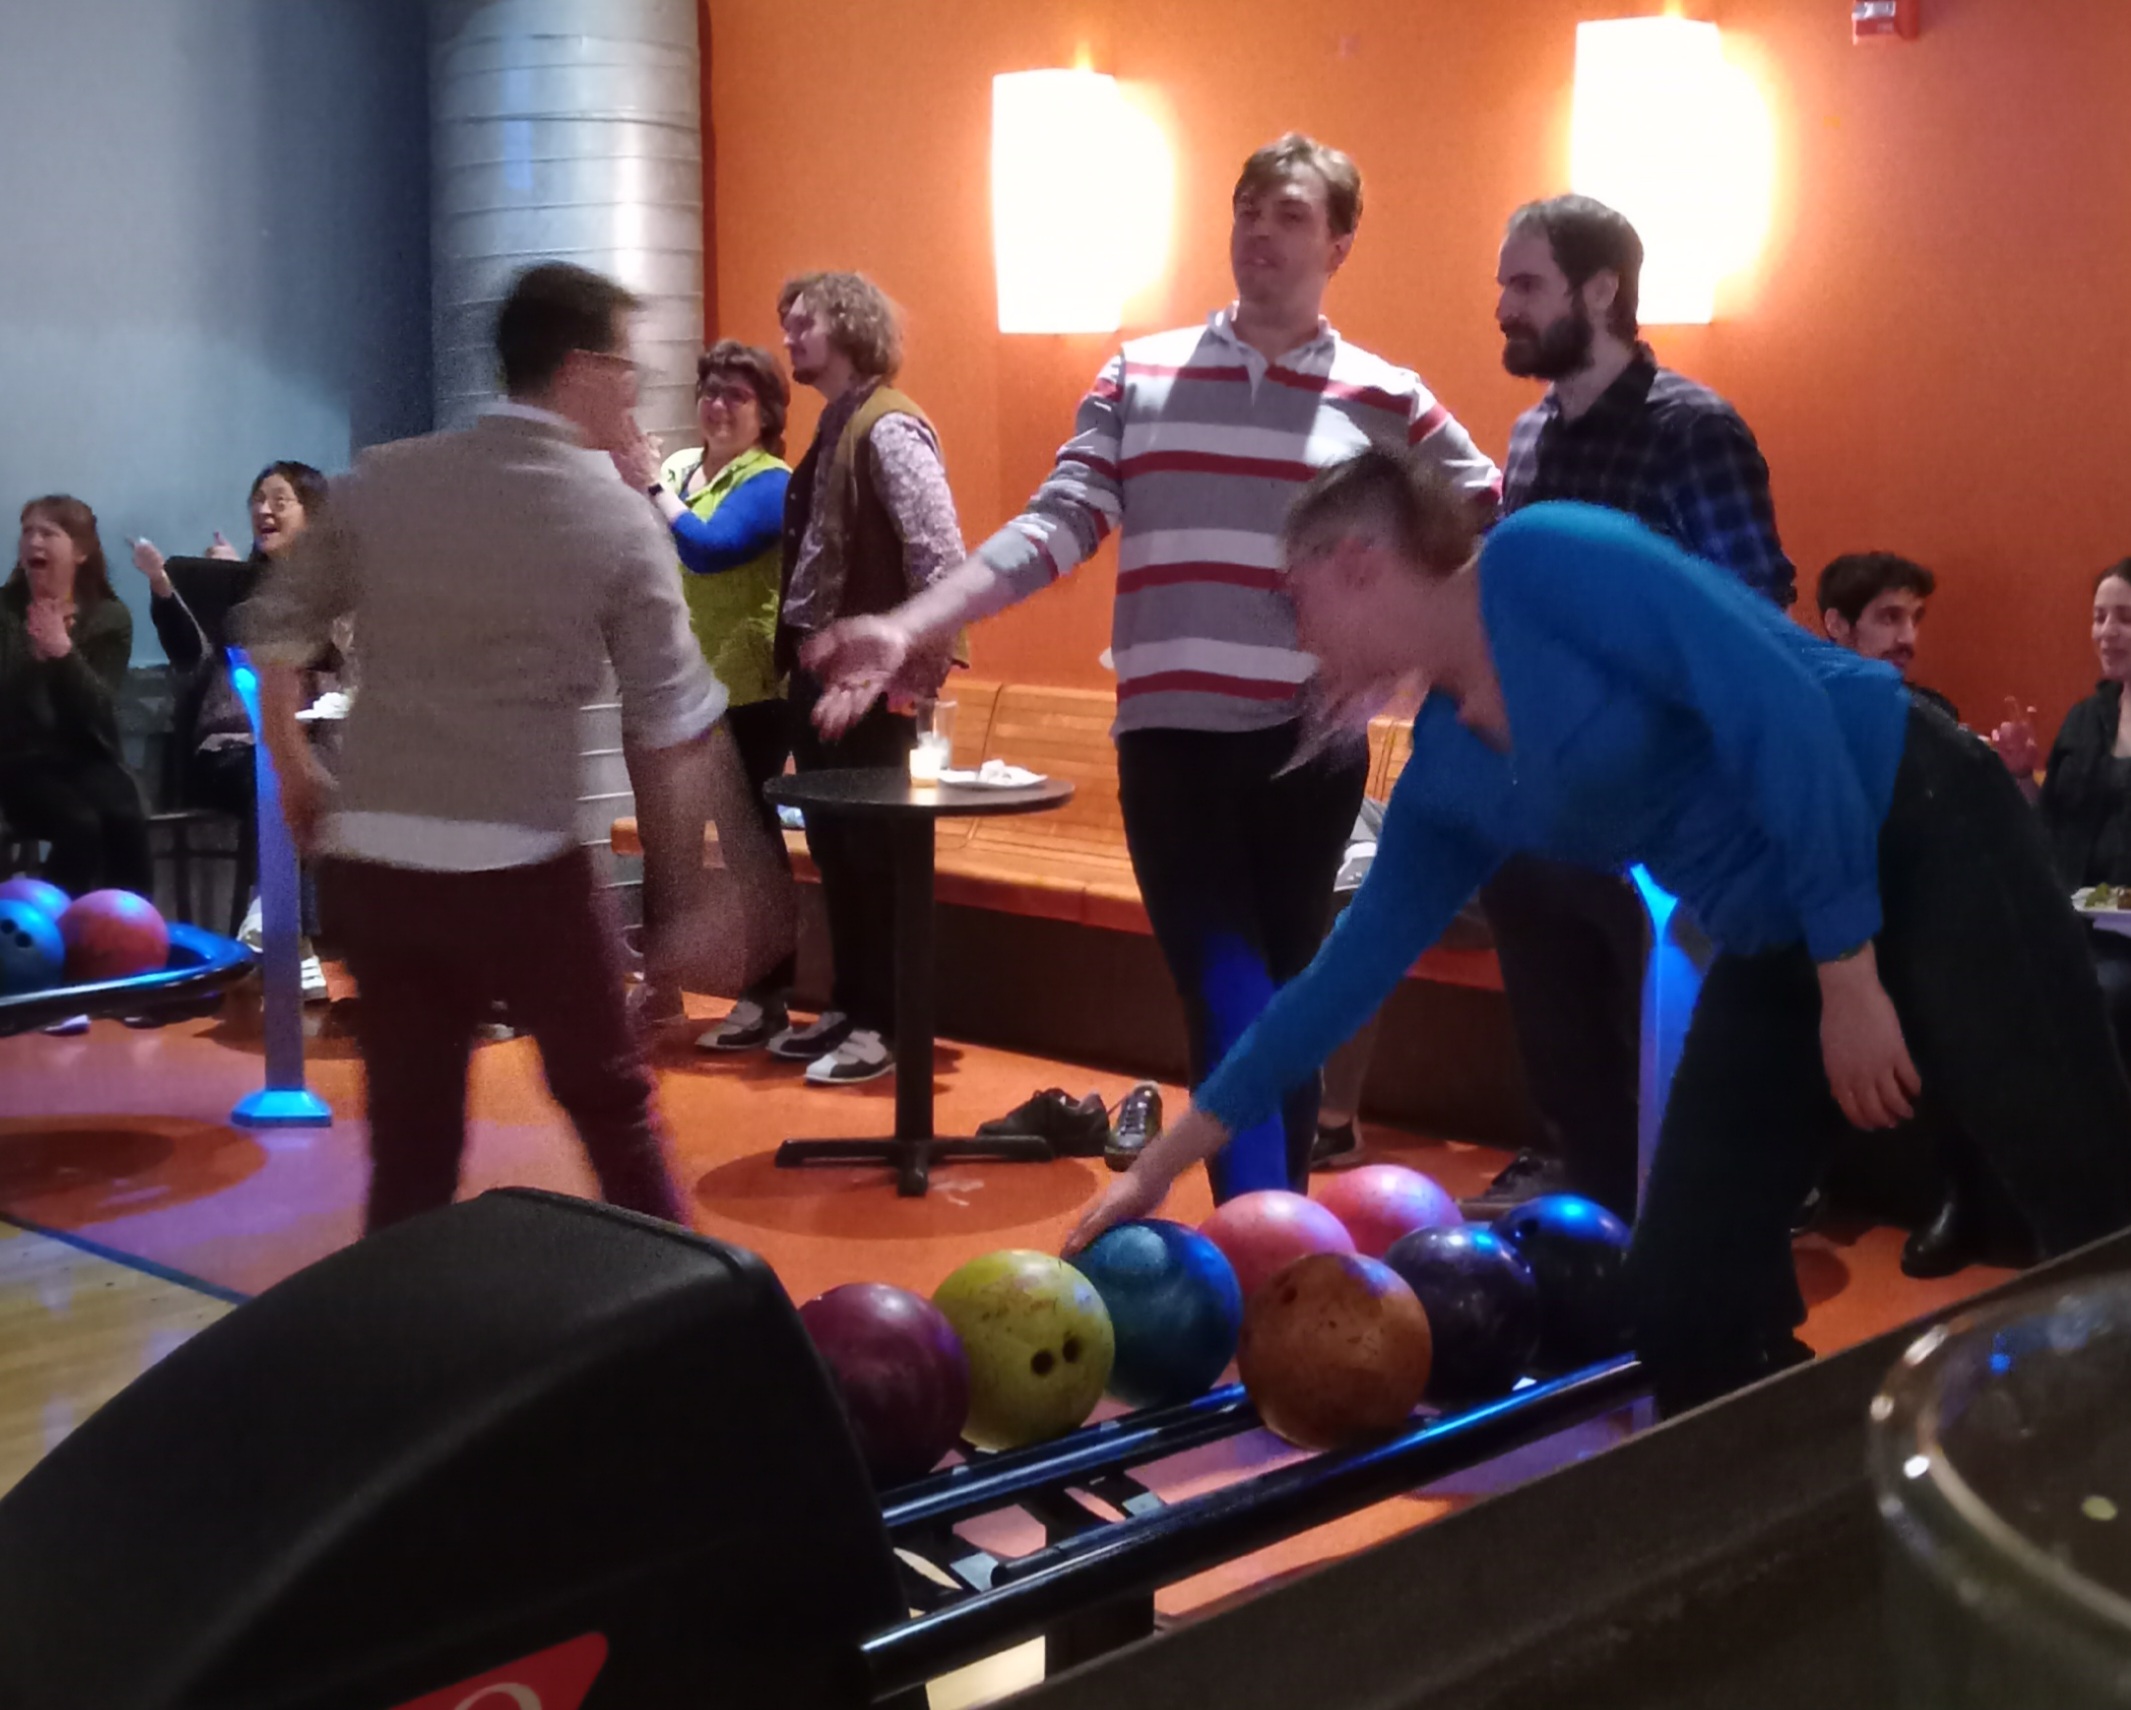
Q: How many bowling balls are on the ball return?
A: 8